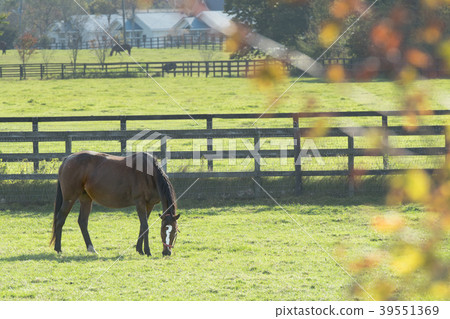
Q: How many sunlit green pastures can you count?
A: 3